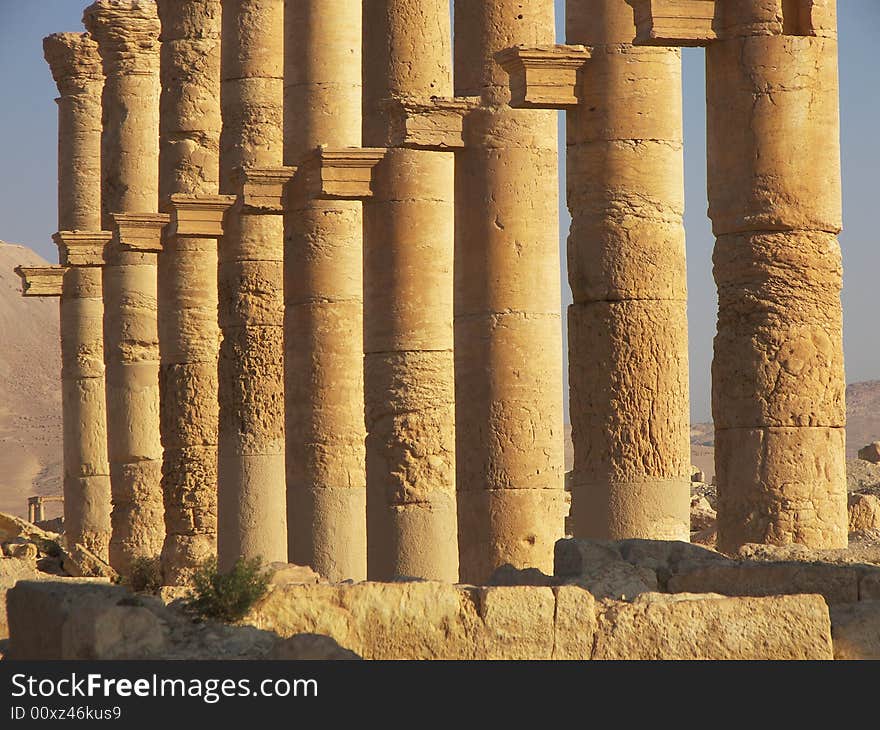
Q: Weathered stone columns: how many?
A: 9